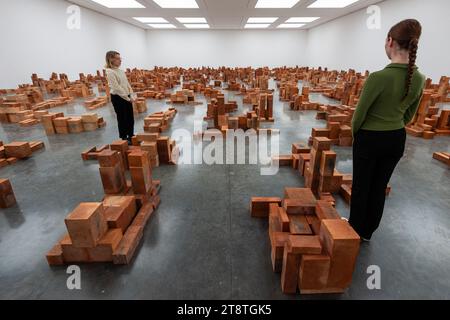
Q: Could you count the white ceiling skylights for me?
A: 12